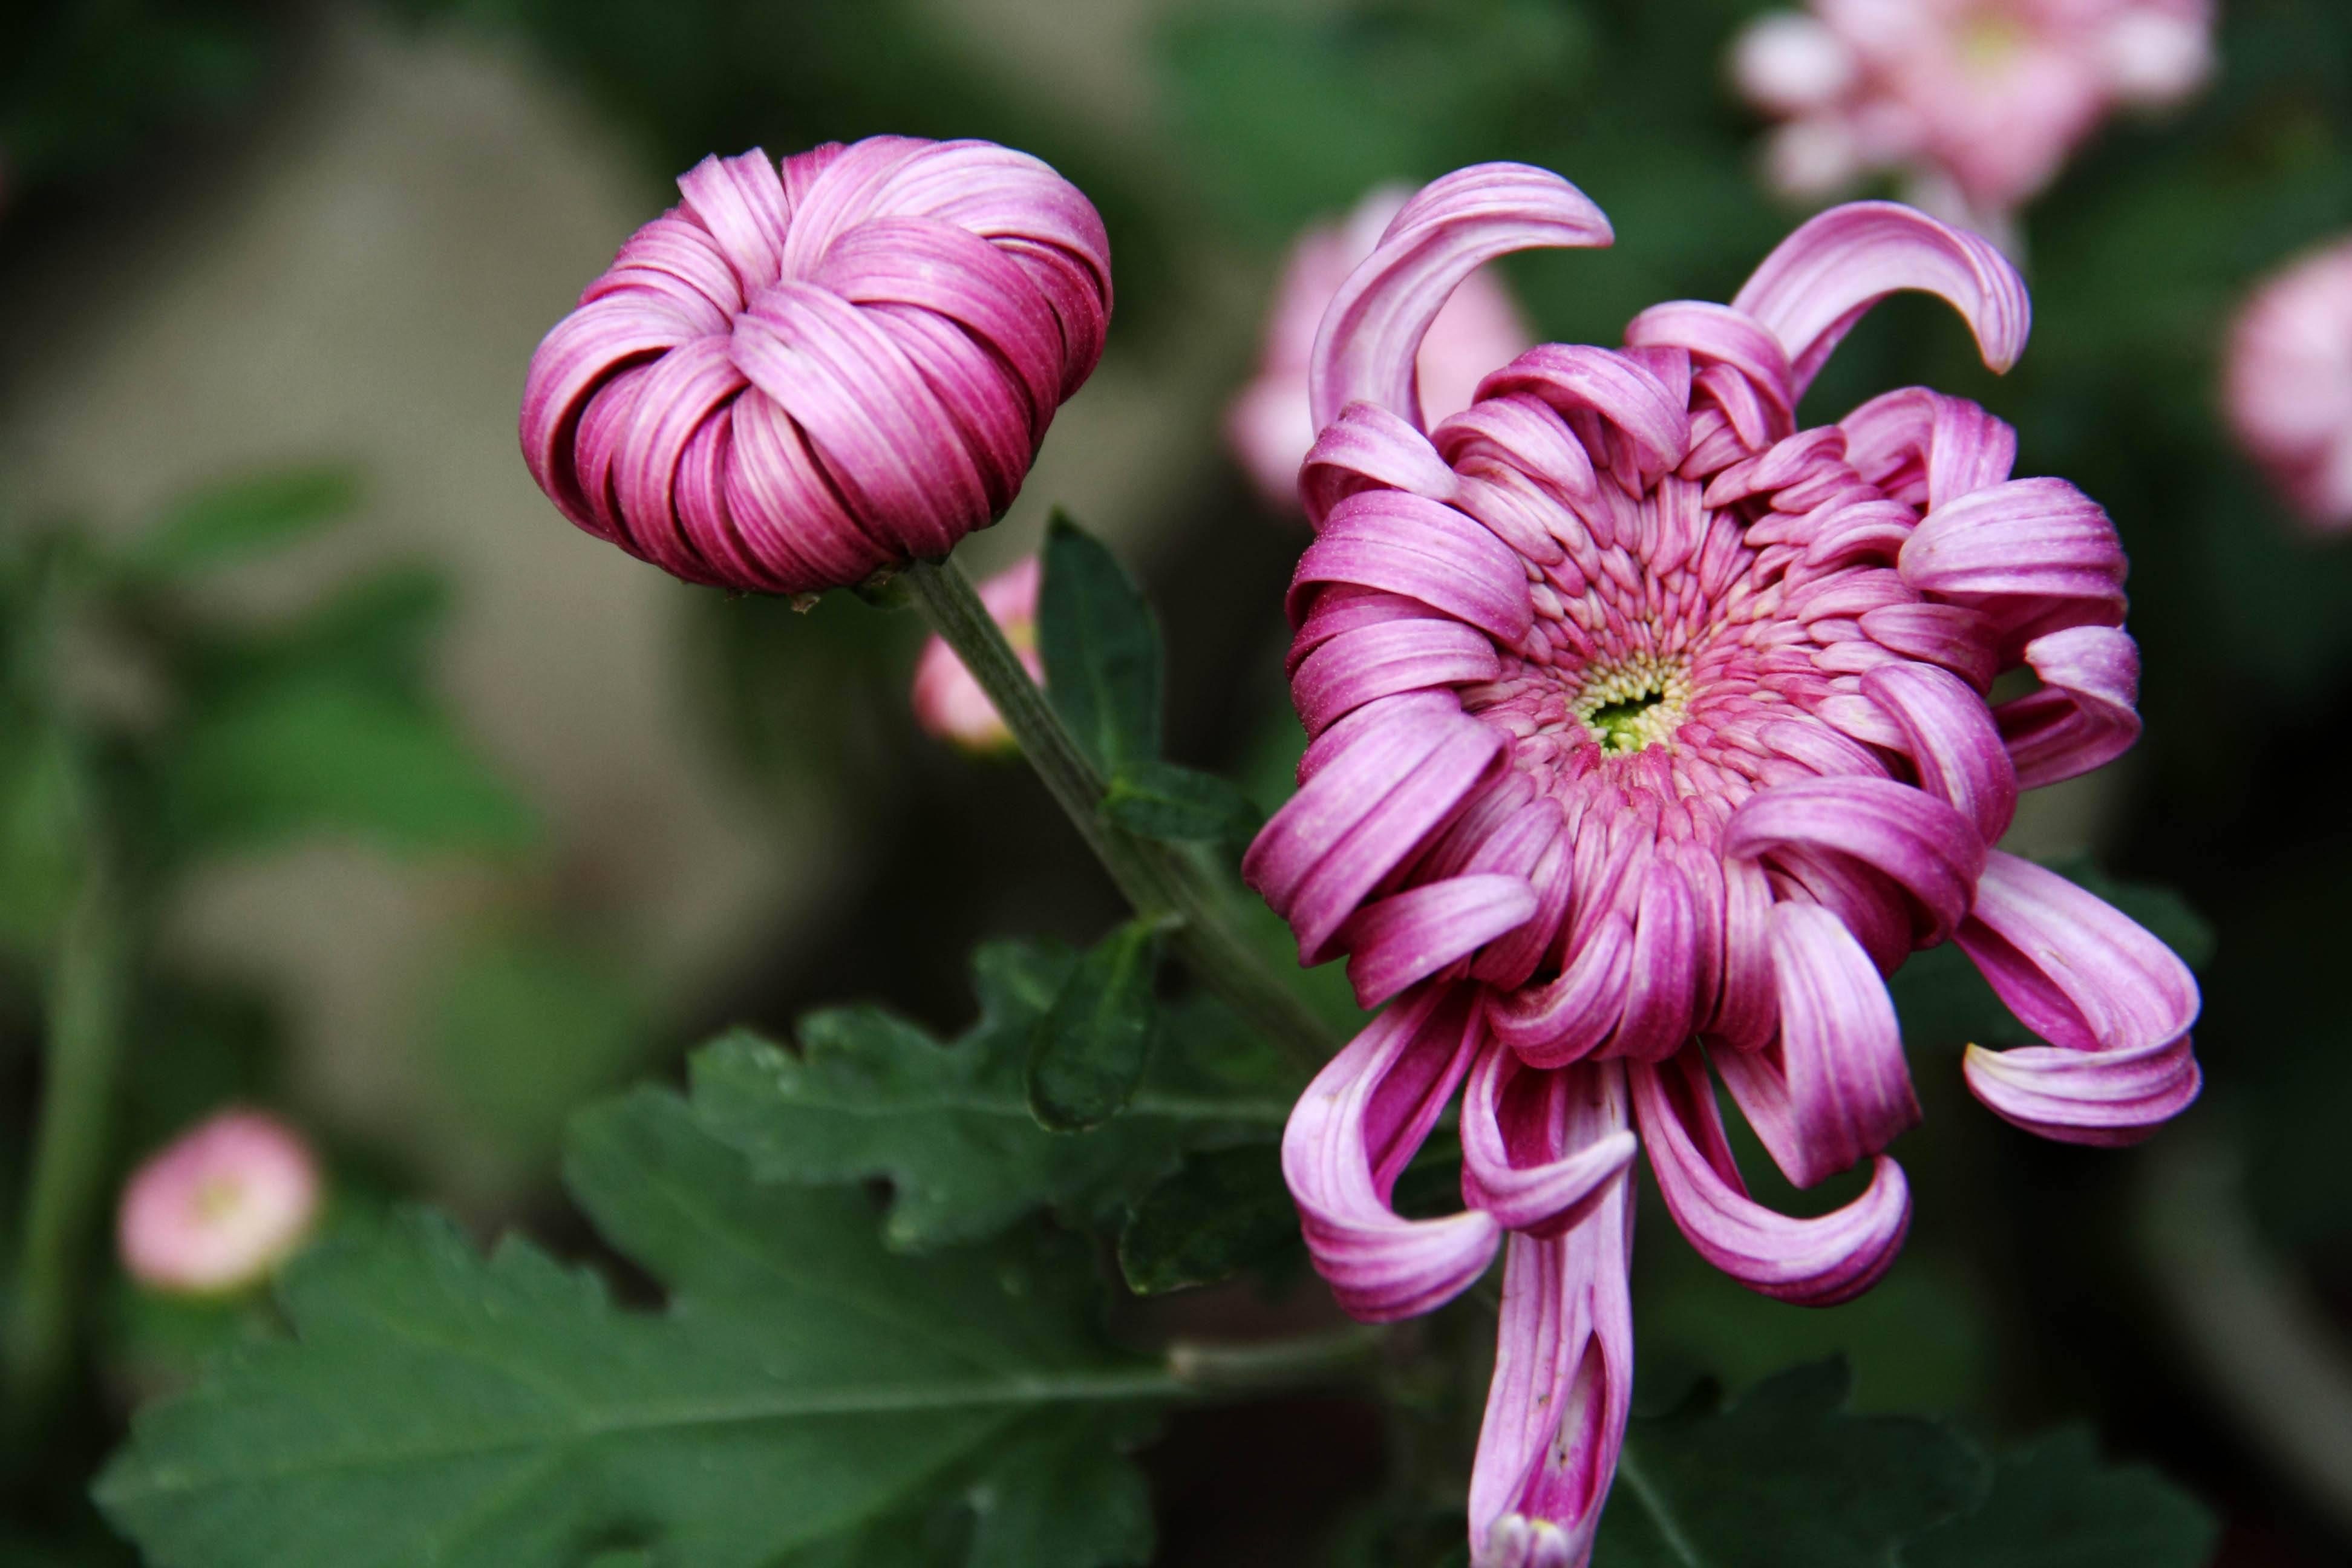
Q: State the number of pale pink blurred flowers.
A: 5